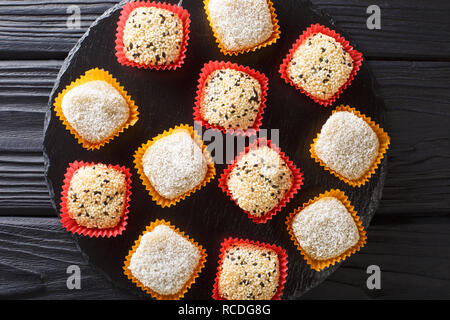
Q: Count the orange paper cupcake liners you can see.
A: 6